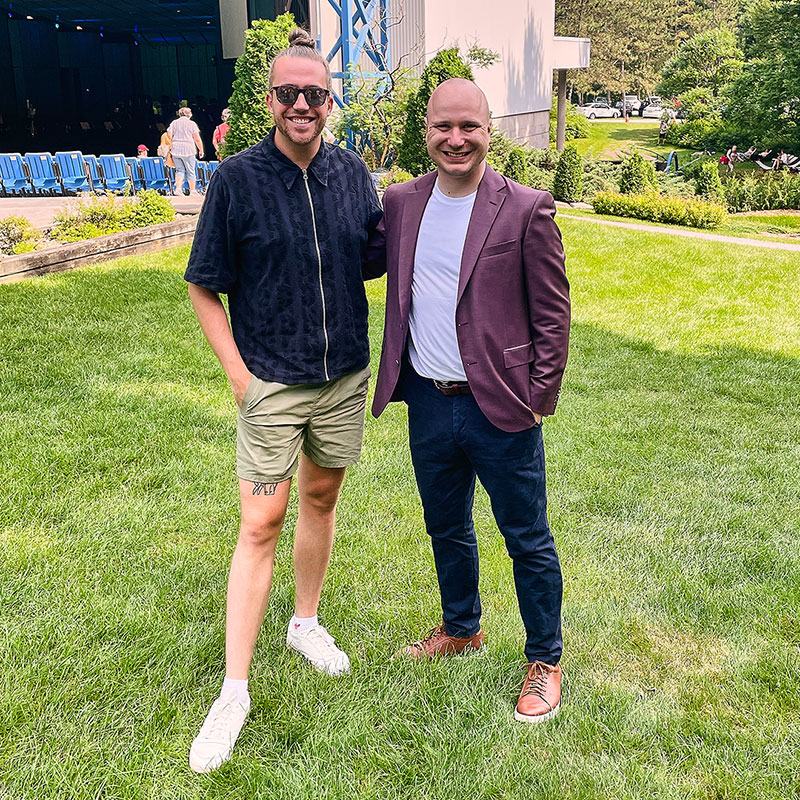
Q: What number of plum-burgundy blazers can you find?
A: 1